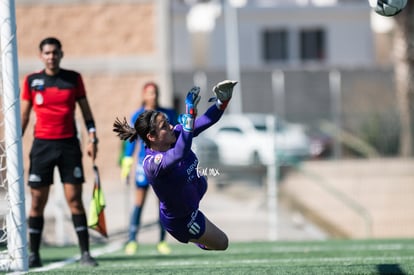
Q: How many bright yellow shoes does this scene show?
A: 2